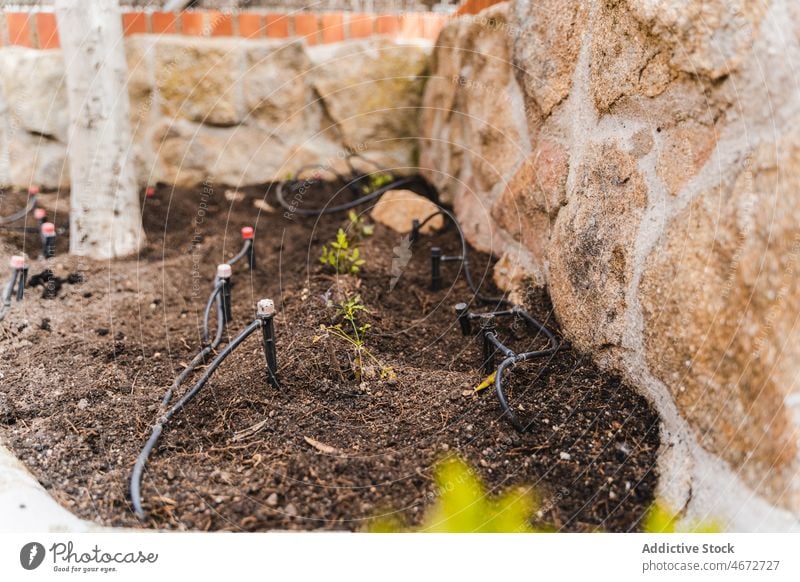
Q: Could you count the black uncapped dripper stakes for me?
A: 4